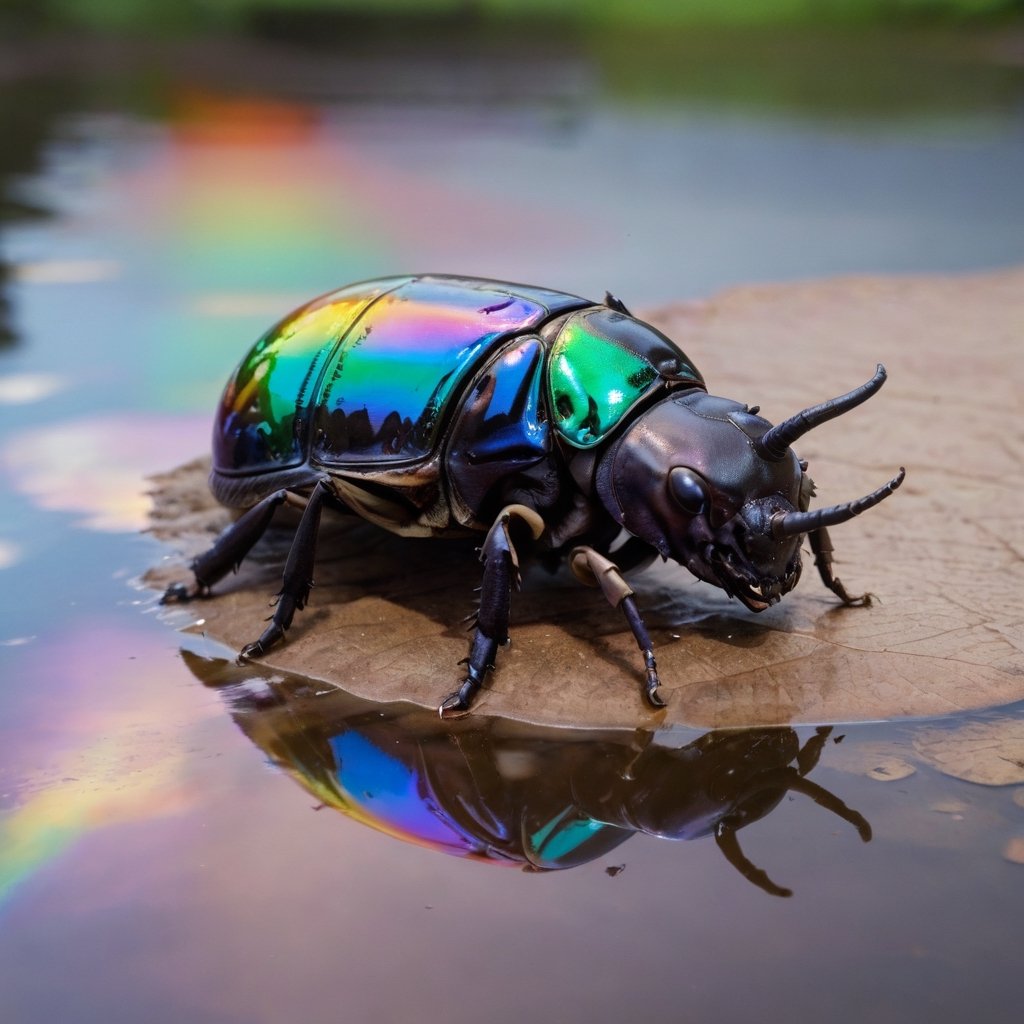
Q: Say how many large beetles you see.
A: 1